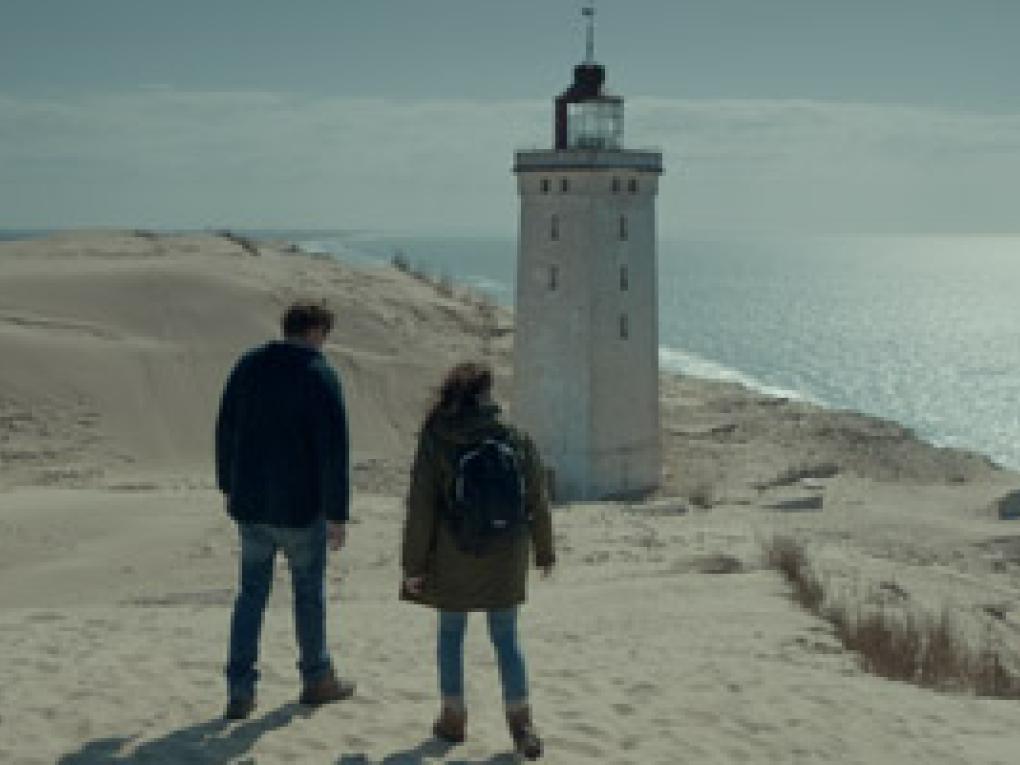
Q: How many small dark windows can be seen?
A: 9